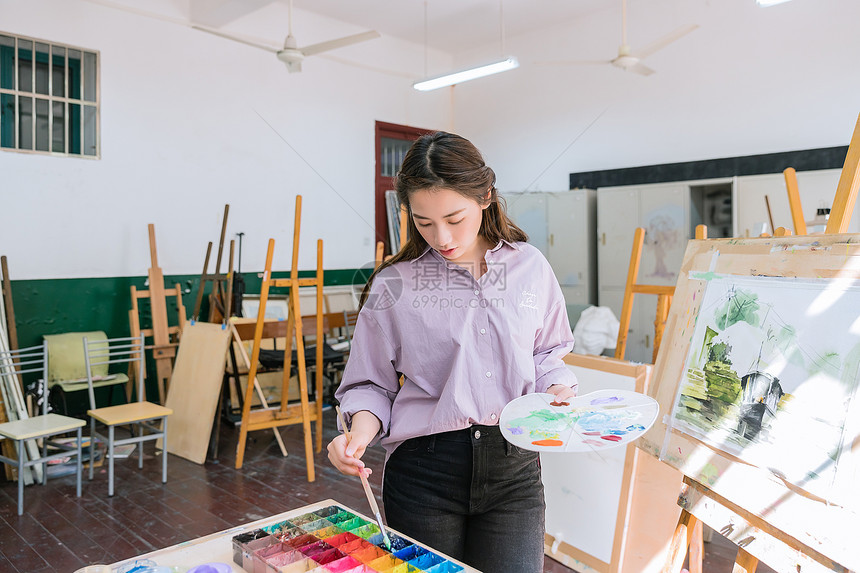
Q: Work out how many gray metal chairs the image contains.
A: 2